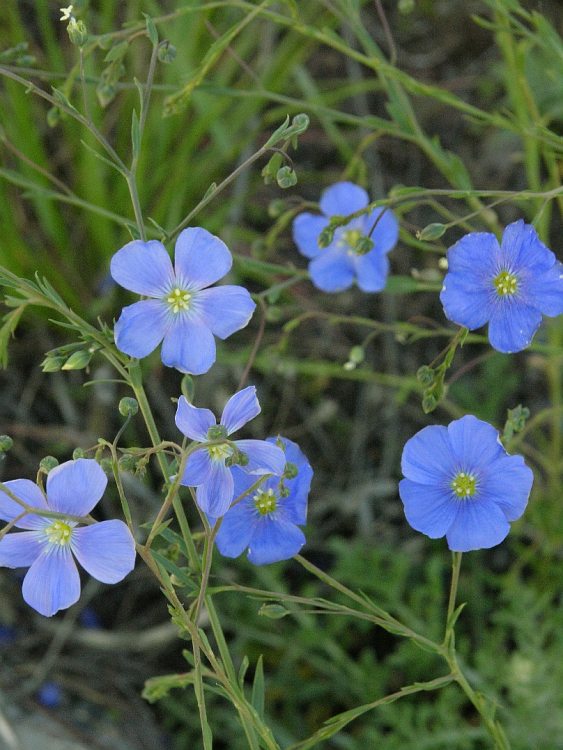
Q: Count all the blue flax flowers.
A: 7